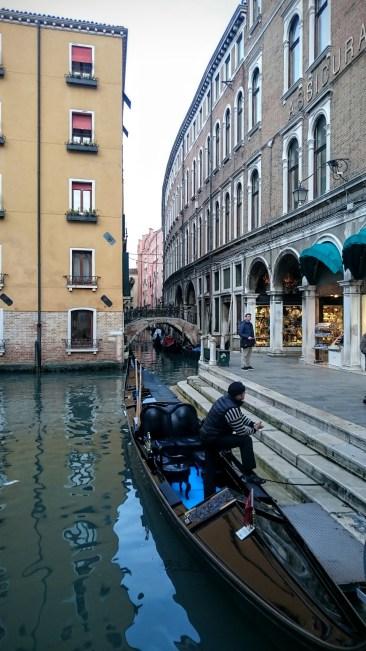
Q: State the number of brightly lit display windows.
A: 3